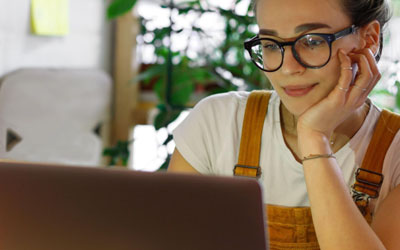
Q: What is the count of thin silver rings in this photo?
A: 3